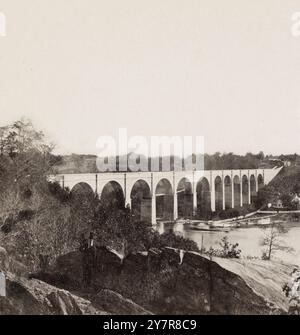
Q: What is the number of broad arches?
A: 6